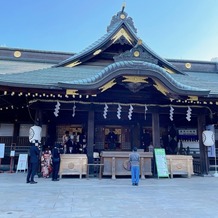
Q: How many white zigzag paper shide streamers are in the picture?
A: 8